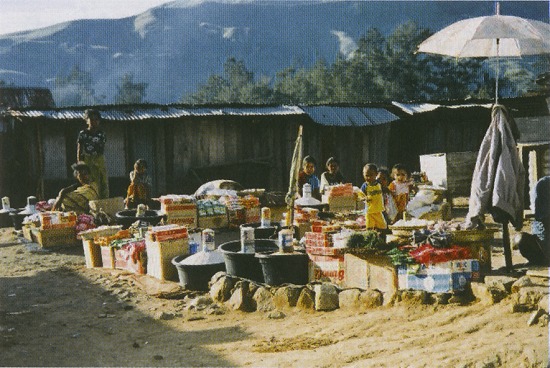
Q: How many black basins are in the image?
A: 8